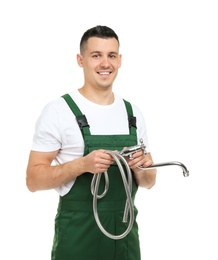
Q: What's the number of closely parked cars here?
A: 0